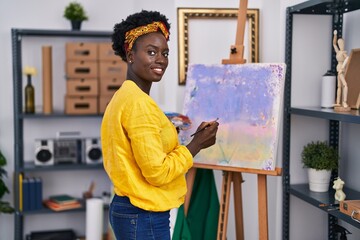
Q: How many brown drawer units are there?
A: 8